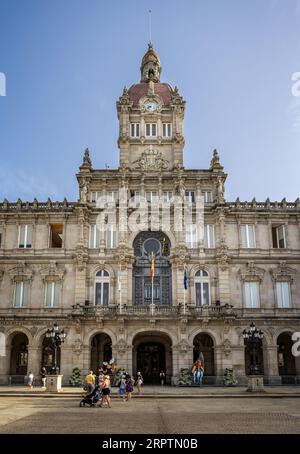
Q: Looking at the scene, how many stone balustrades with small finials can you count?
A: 2